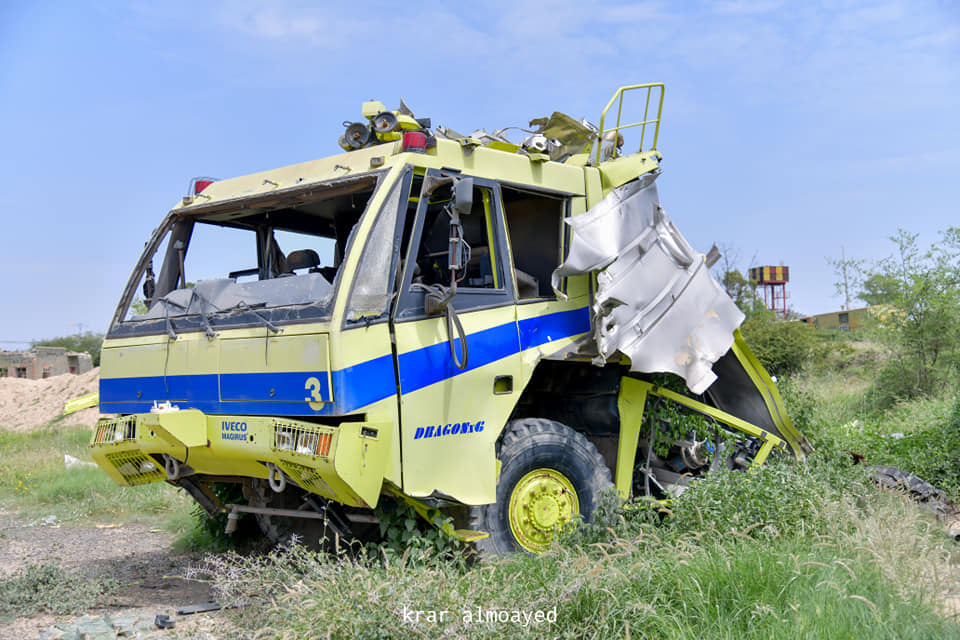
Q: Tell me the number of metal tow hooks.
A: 2